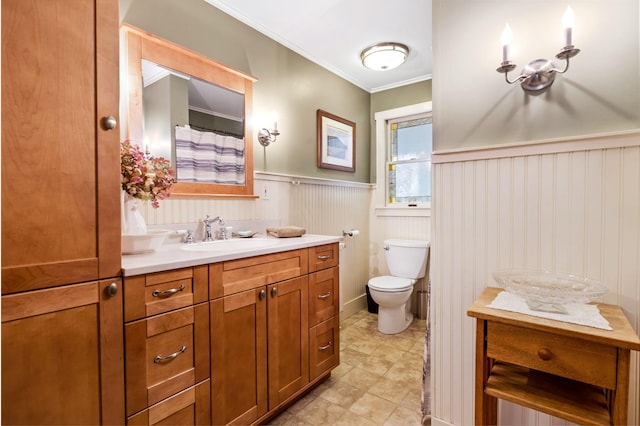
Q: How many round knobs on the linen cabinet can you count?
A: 2